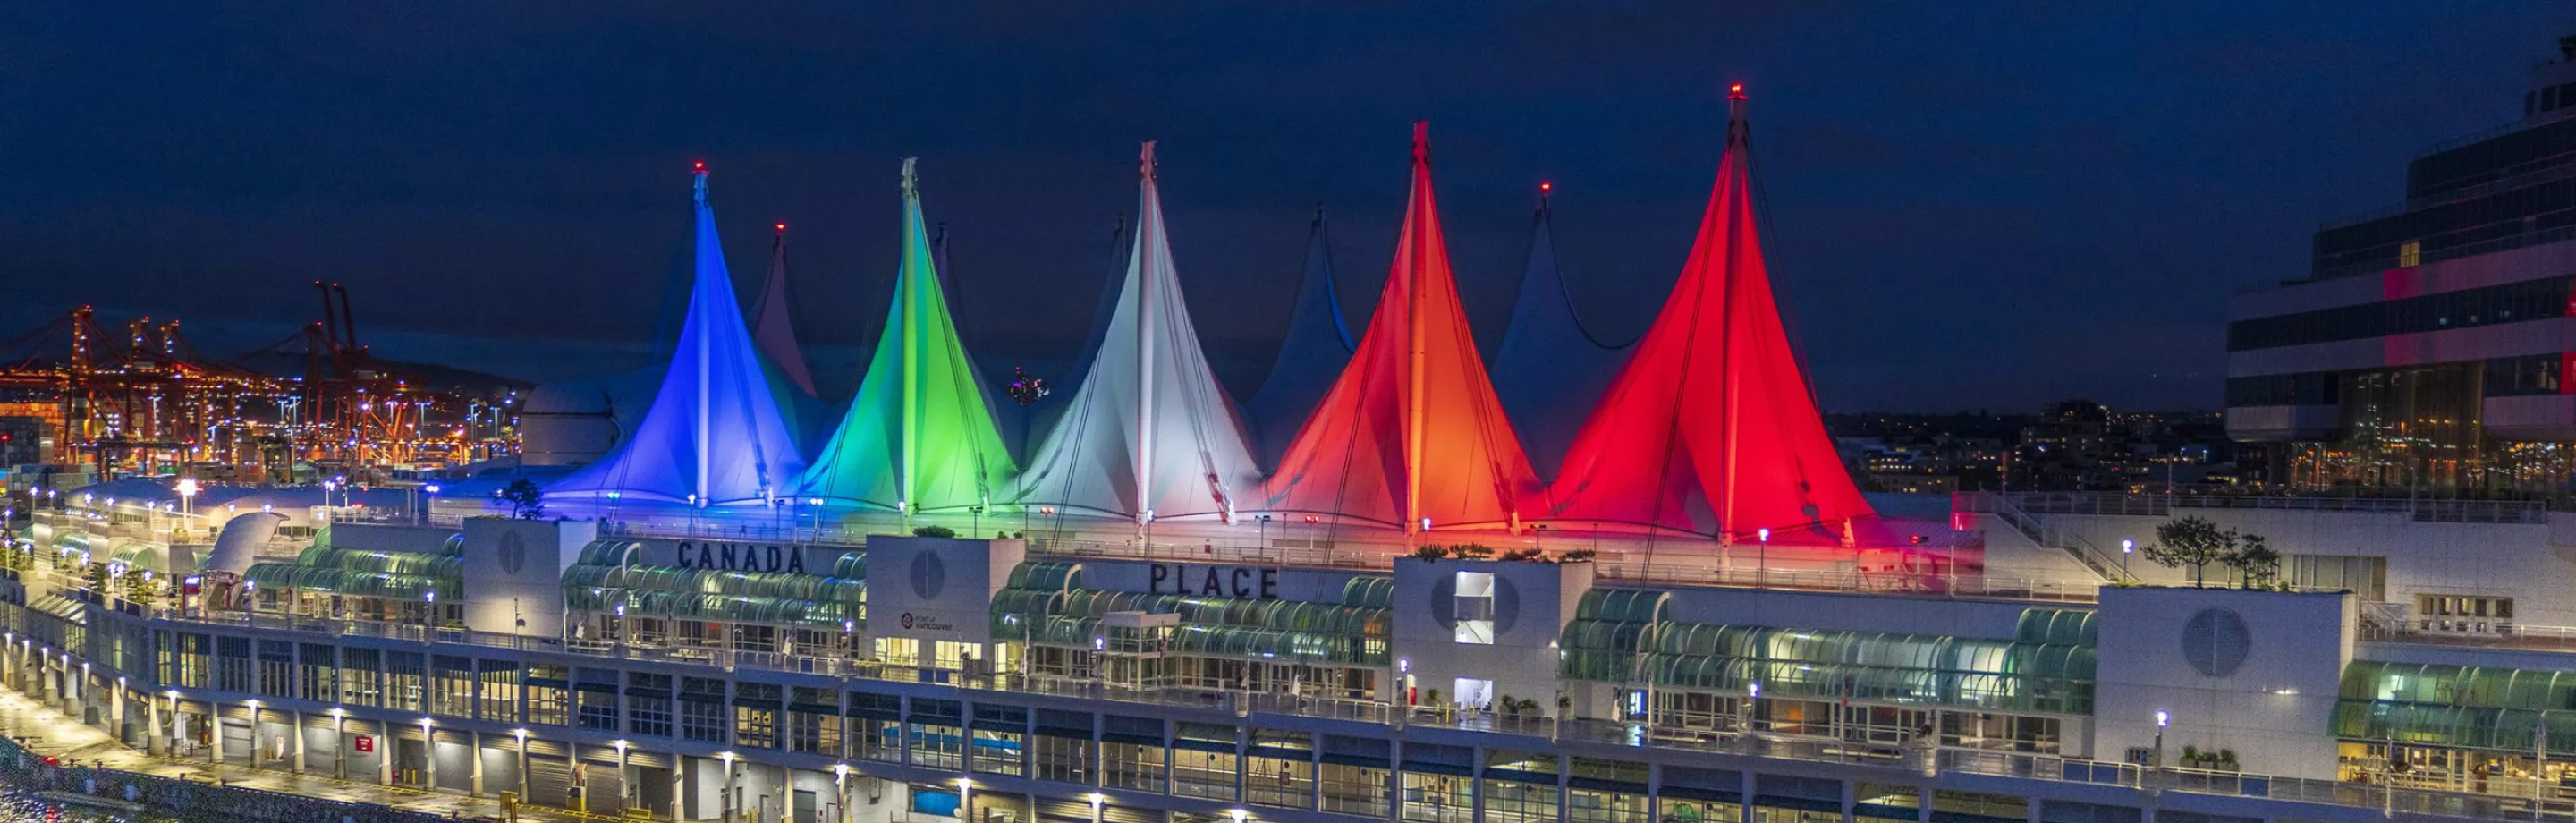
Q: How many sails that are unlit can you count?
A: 5